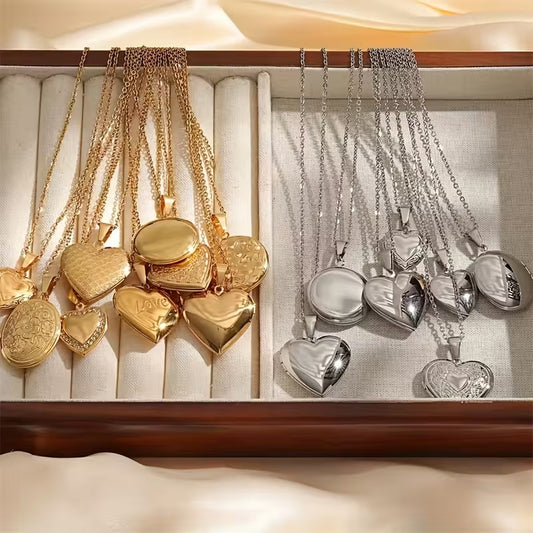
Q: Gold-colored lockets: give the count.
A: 9